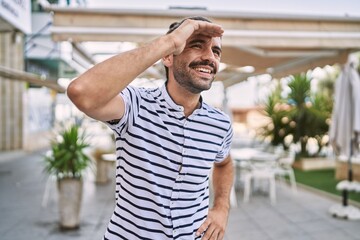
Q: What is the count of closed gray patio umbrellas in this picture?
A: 1